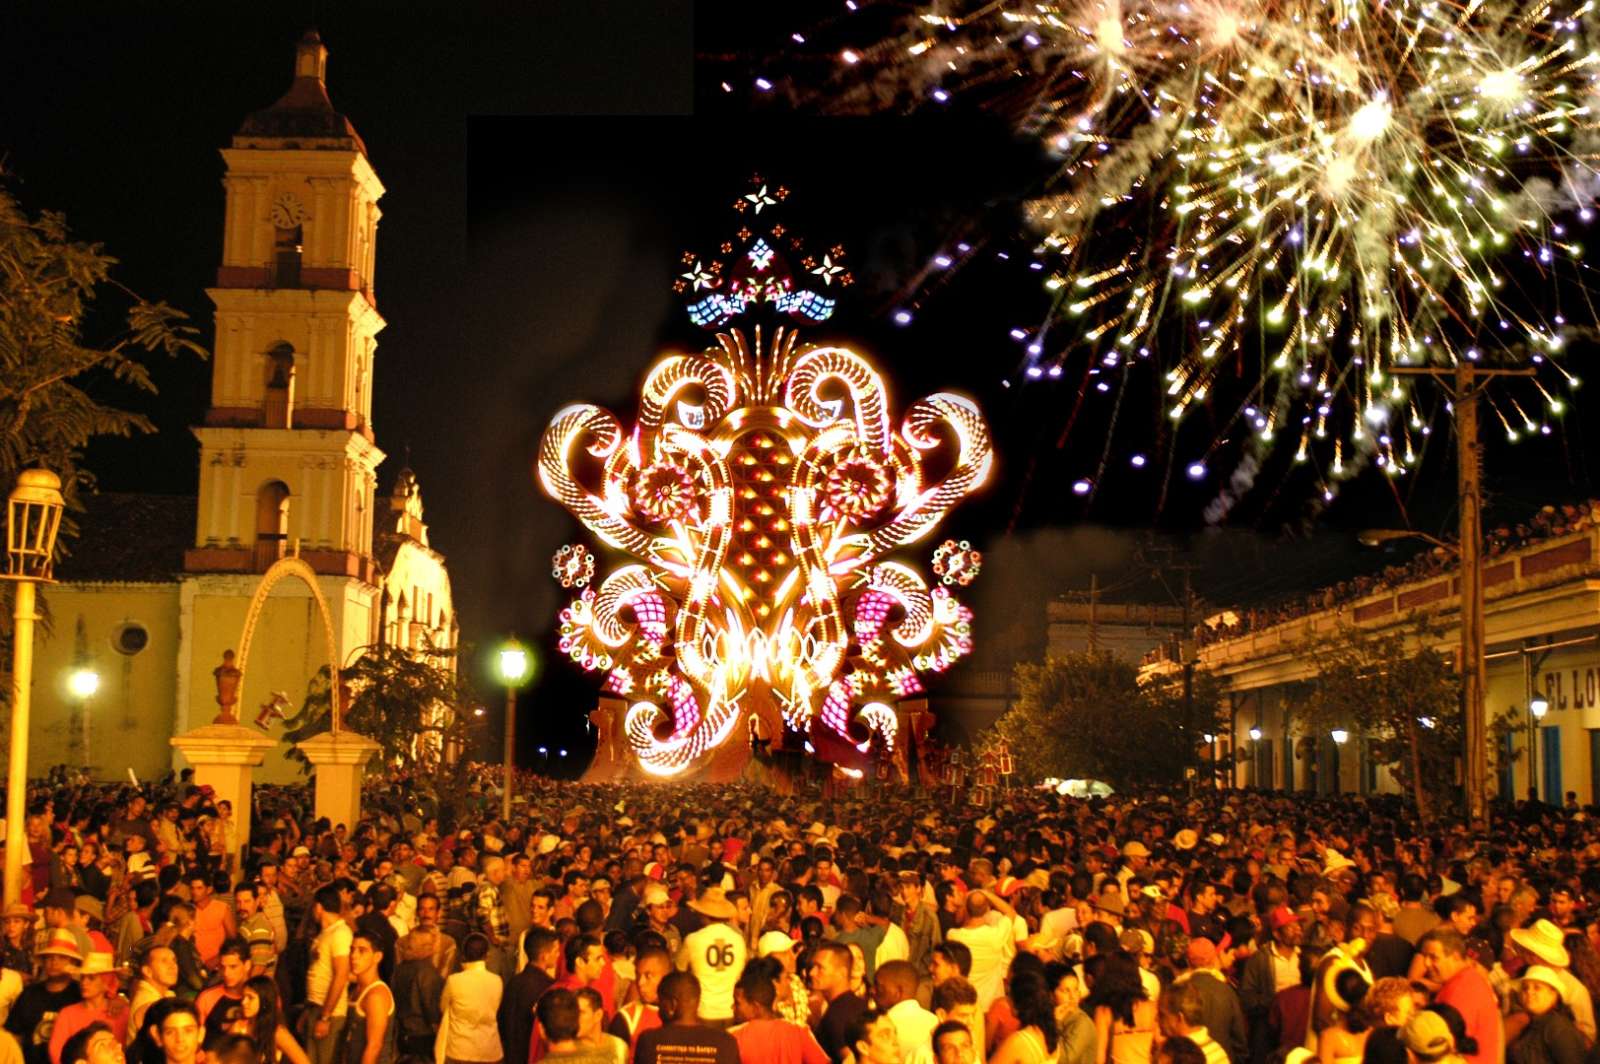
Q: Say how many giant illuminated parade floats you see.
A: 1